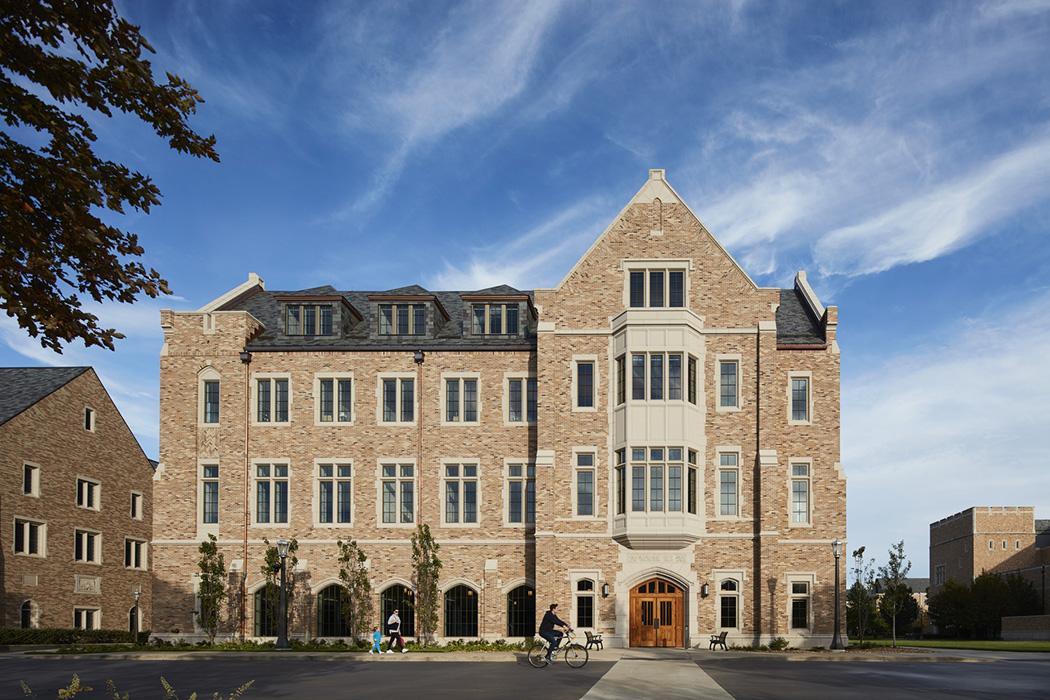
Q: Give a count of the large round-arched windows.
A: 5